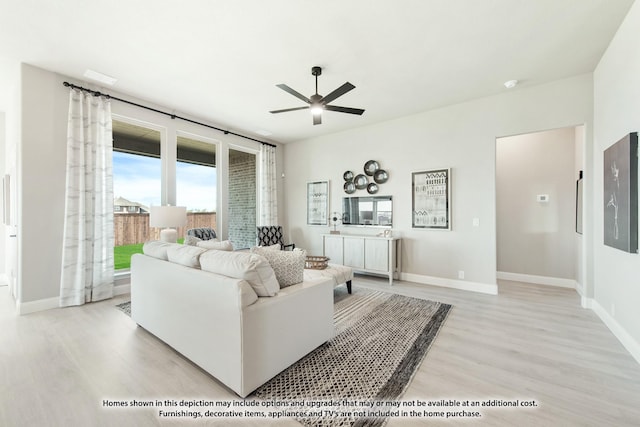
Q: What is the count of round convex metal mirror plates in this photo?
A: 6